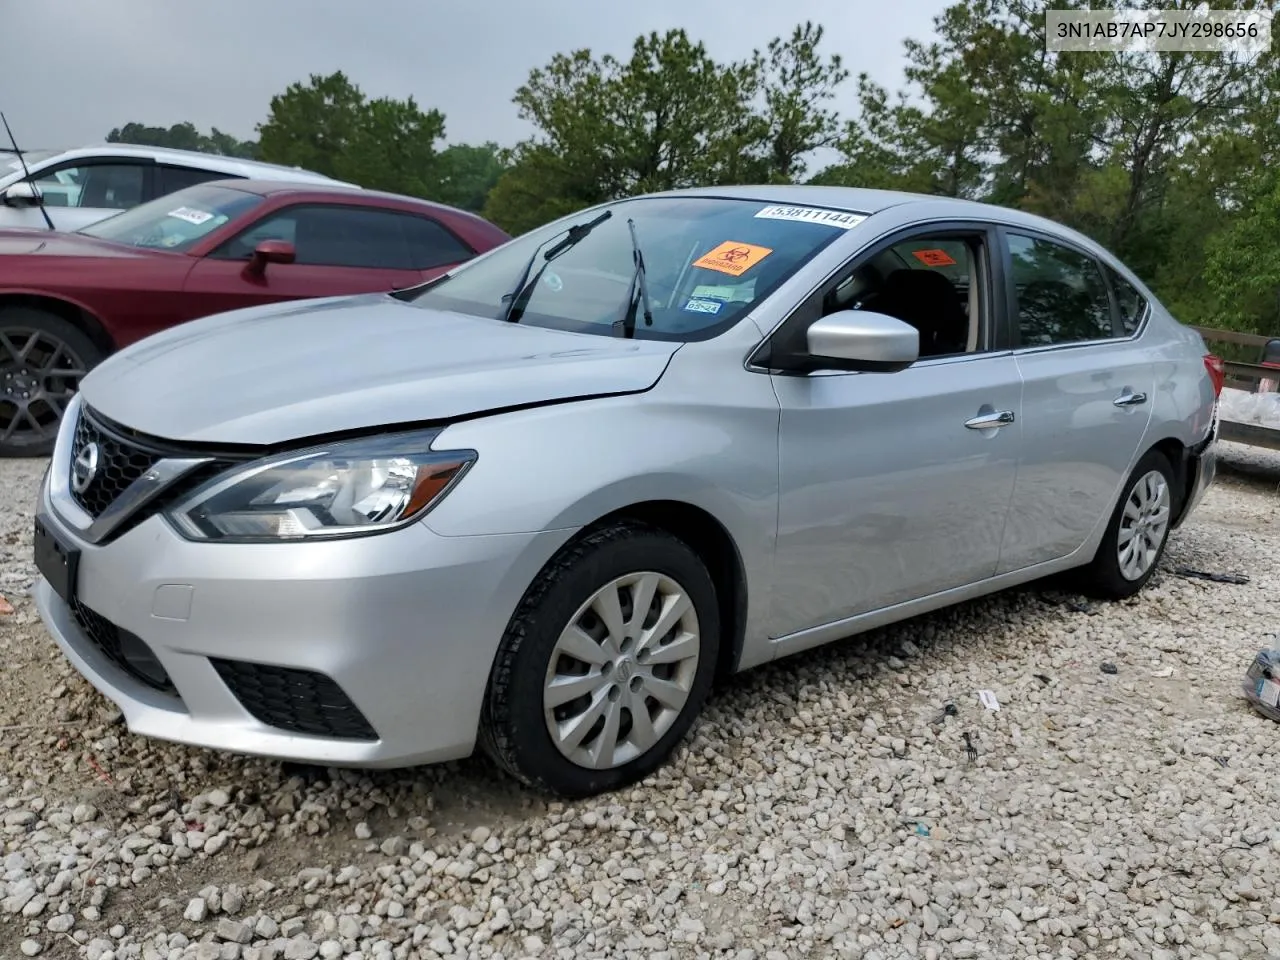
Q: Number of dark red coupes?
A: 1